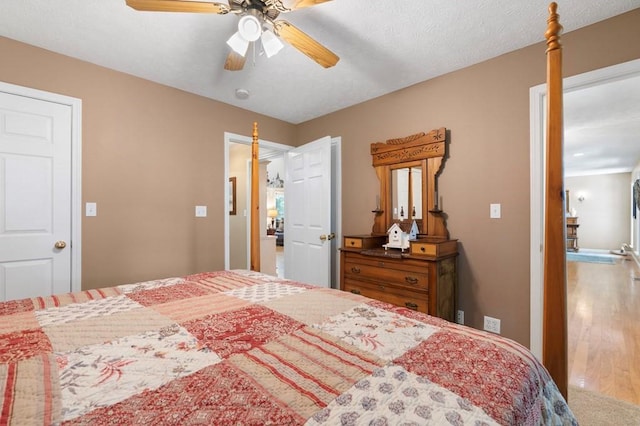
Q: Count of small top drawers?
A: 2